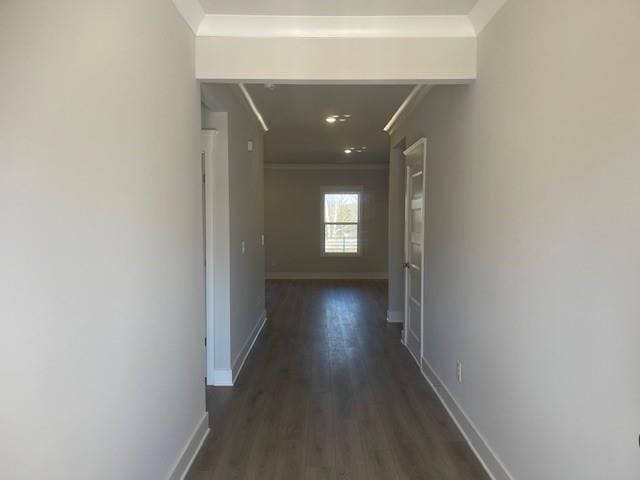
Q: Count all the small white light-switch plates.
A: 2